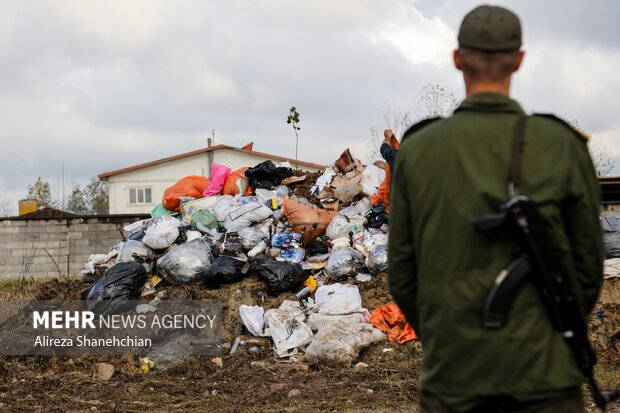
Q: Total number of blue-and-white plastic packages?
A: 2